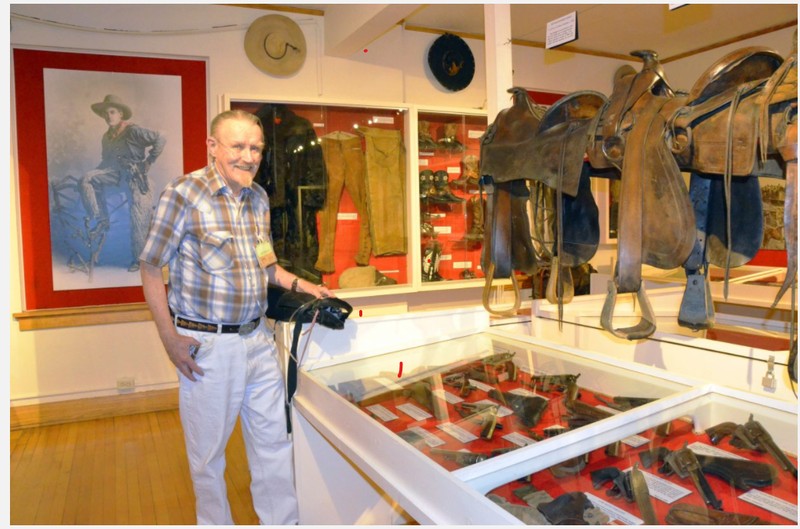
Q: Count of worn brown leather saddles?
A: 3